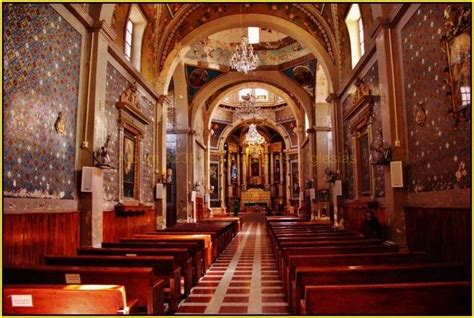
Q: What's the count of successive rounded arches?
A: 4